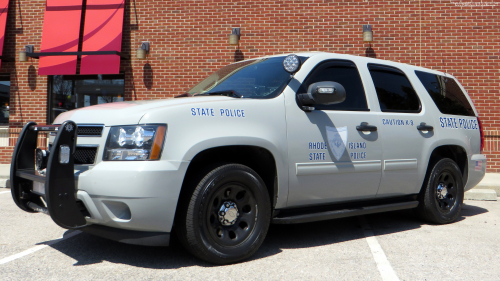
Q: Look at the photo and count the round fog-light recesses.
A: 1